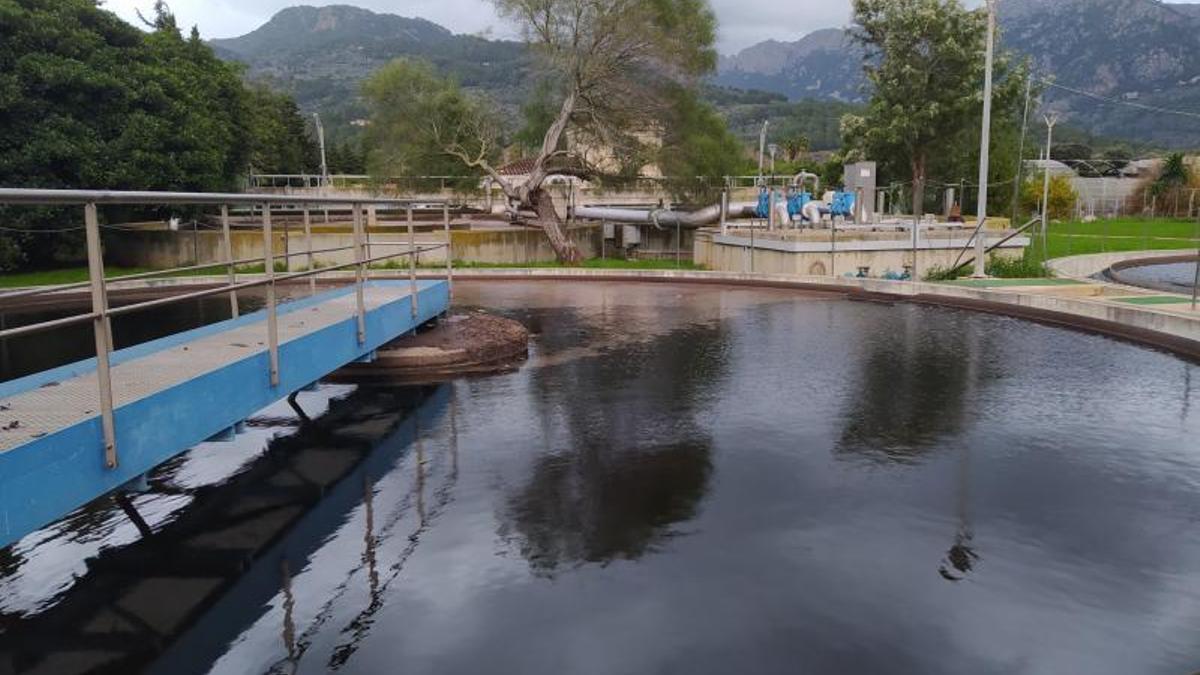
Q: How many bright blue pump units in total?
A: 3